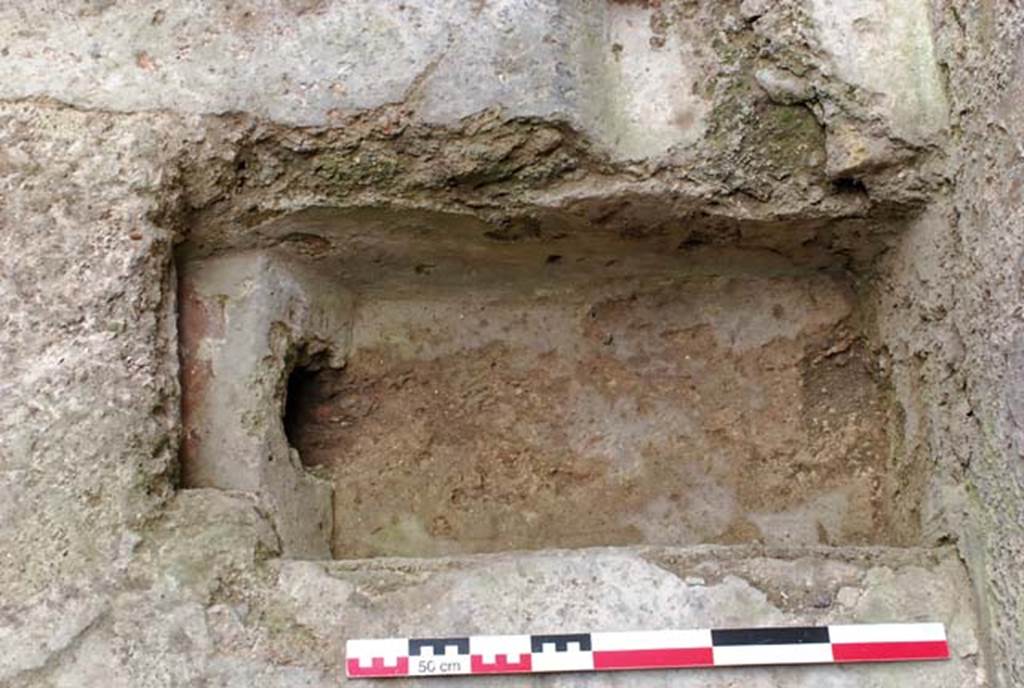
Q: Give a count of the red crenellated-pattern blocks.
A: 2